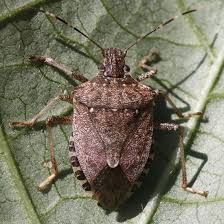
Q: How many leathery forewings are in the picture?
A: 2